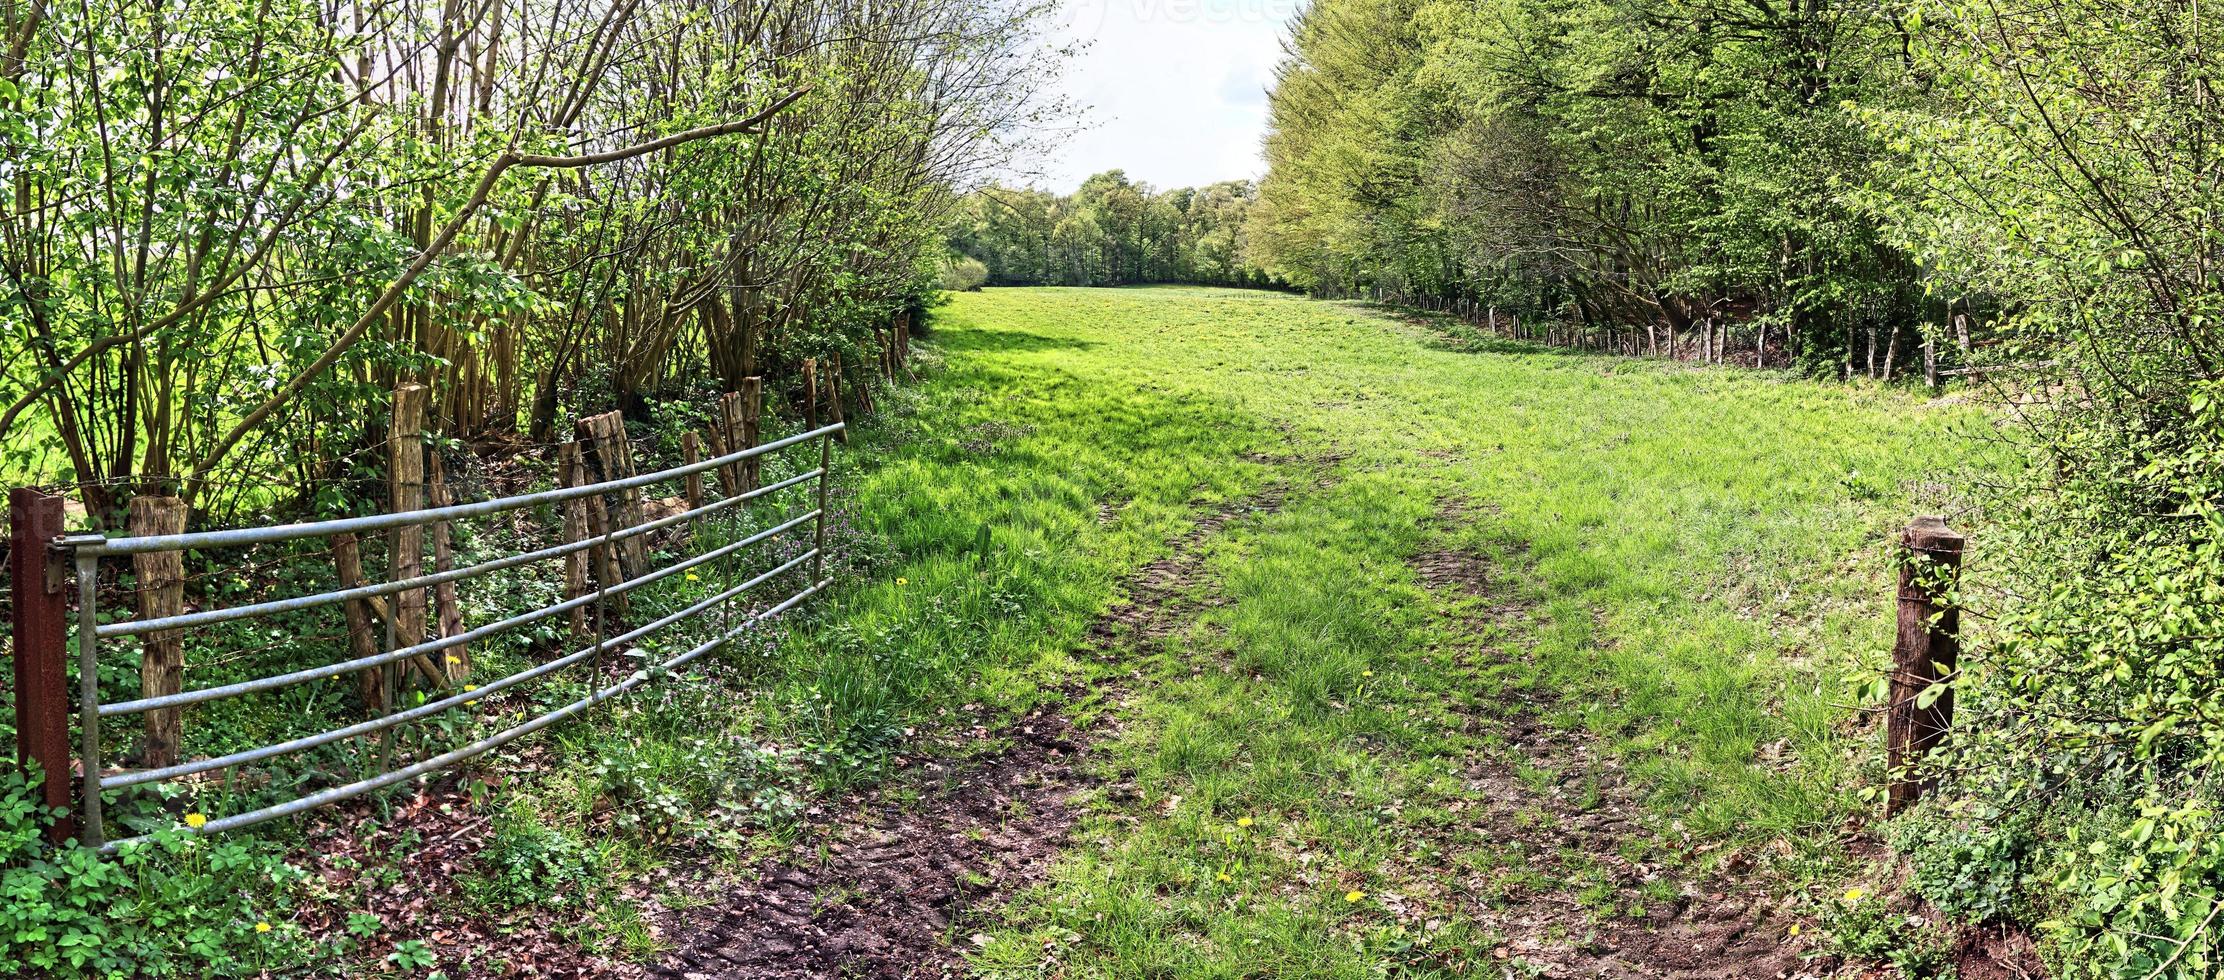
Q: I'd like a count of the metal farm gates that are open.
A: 1